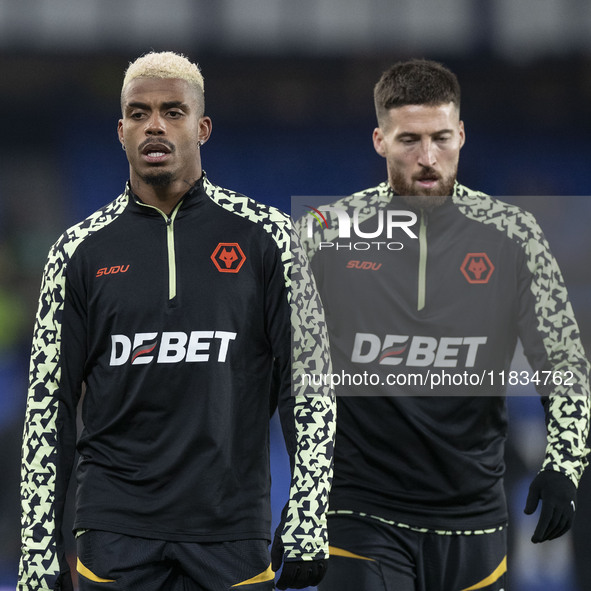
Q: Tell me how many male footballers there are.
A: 2